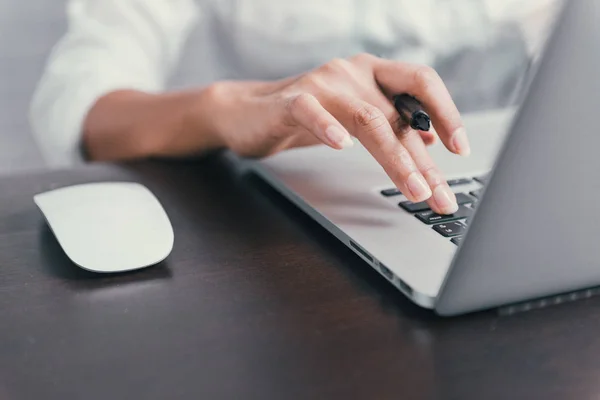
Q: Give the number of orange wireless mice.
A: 0